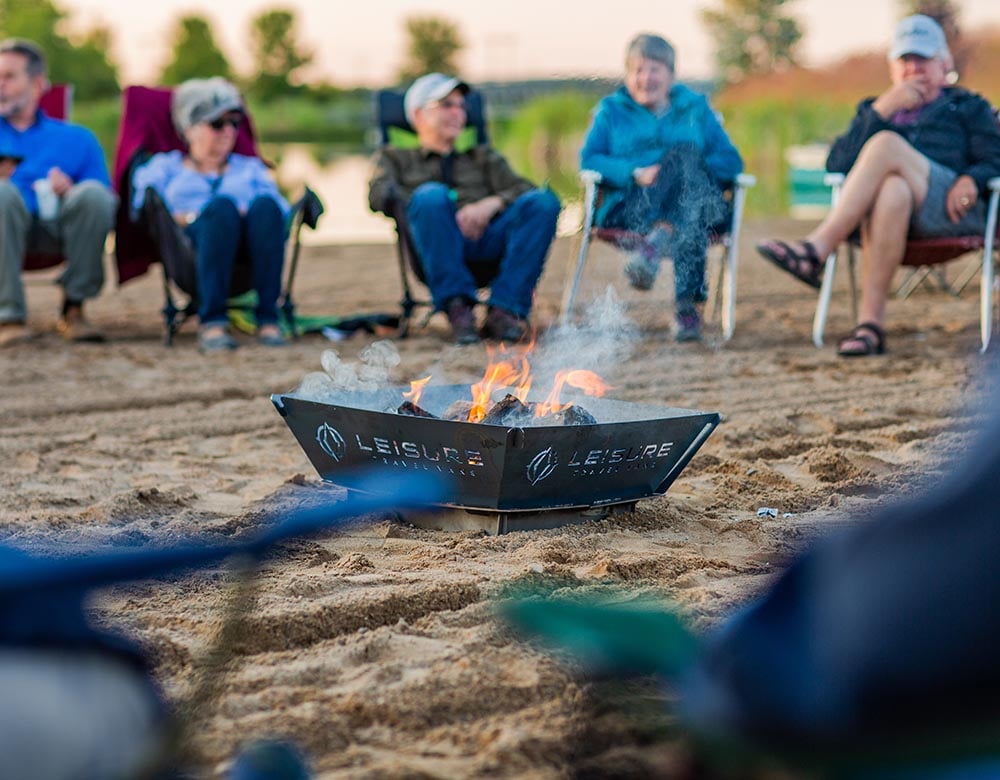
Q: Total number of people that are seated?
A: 5